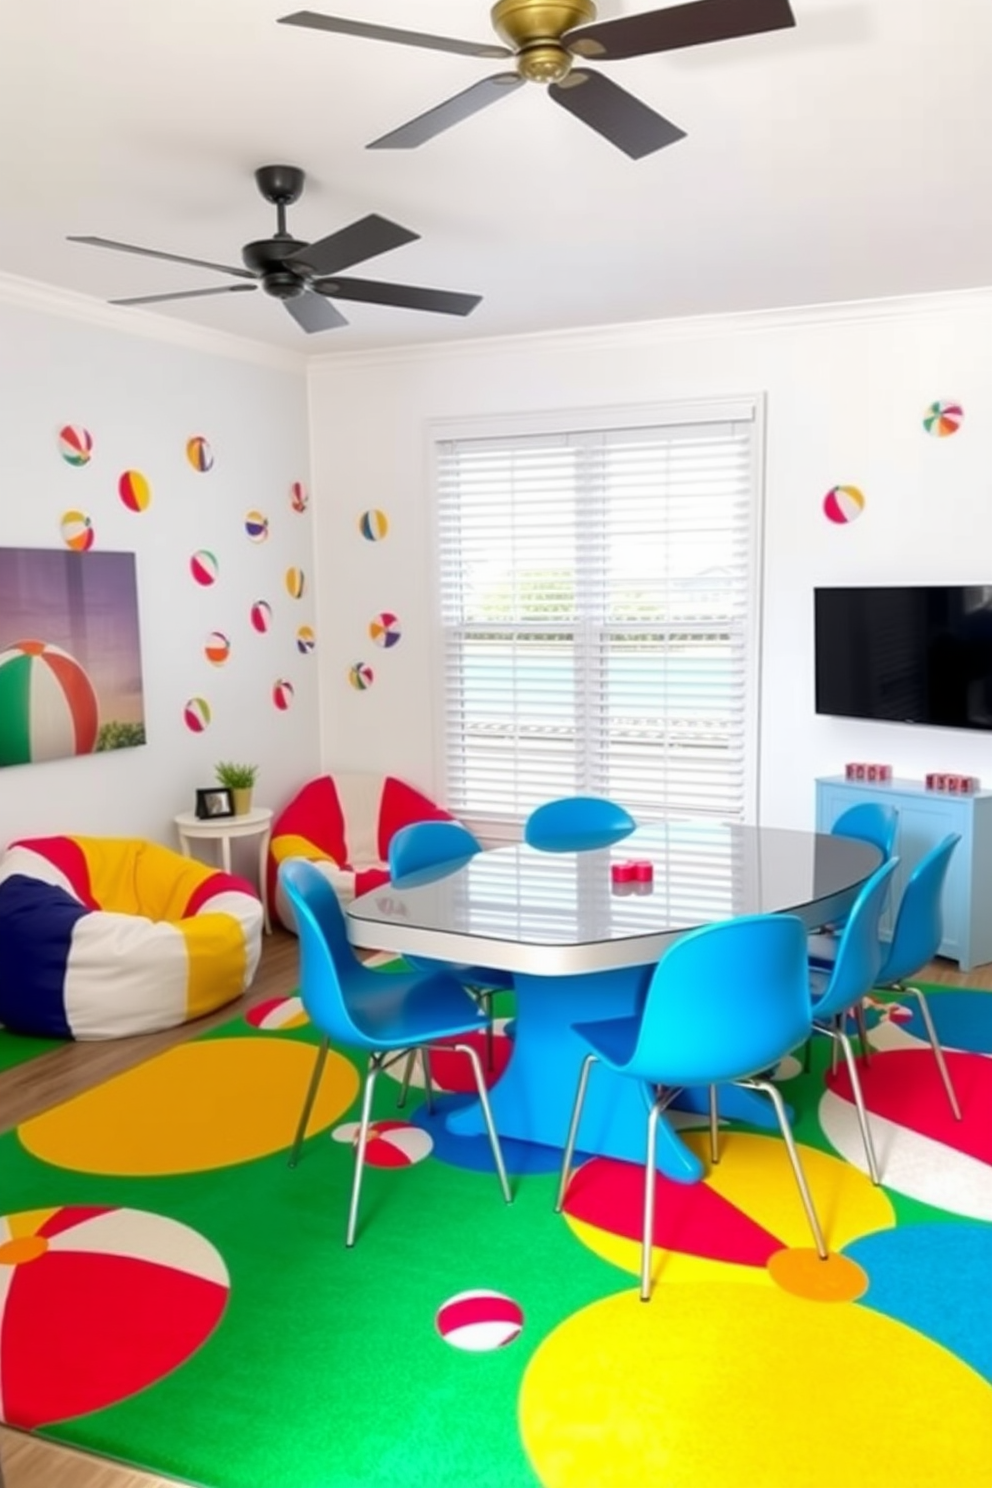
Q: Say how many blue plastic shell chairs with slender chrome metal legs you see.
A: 7